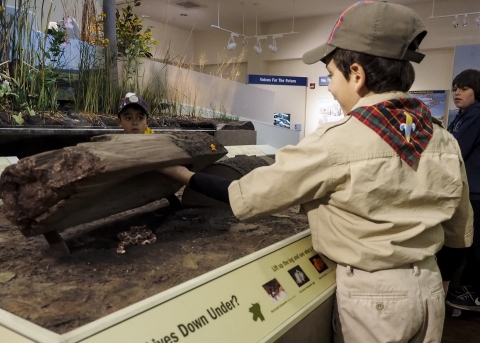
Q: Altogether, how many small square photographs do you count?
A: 3